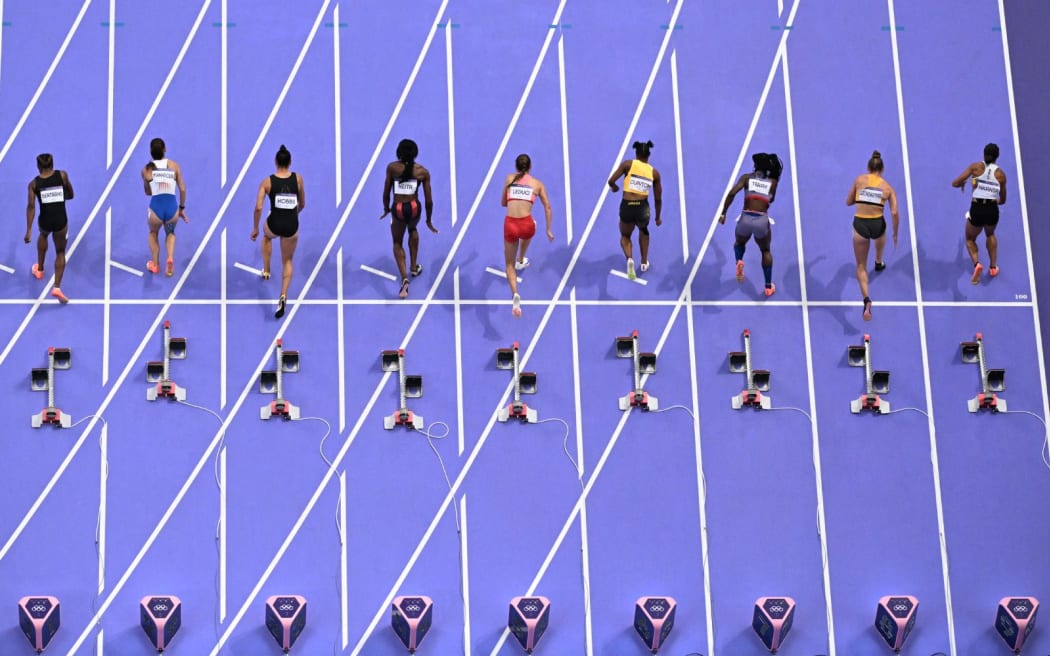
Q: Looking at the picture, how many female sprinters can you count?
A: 9